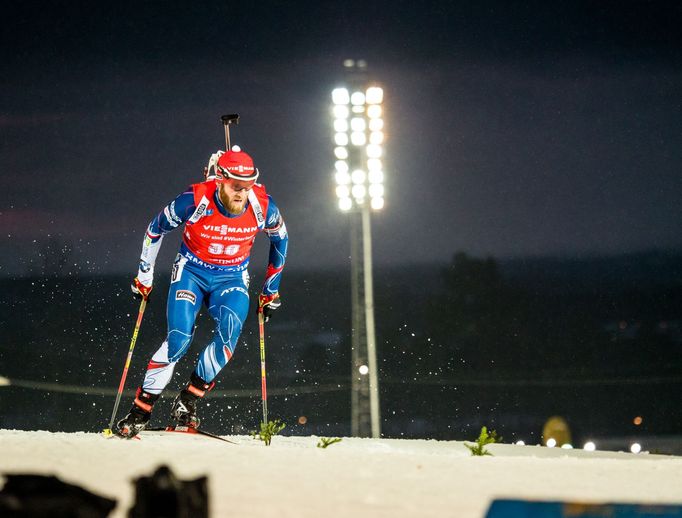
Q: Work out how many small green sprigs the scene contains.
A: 3